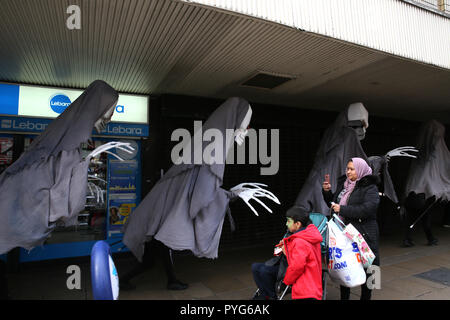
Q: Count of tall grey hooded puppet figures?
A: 4